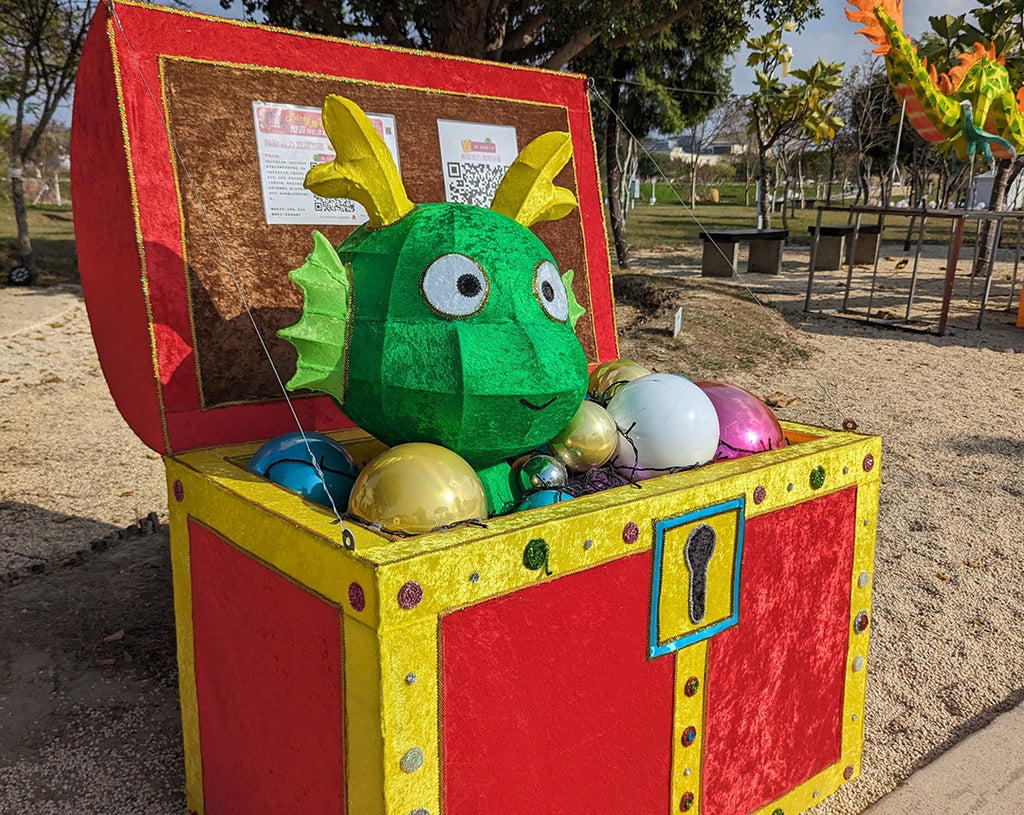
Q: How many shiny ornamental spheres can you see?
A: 8